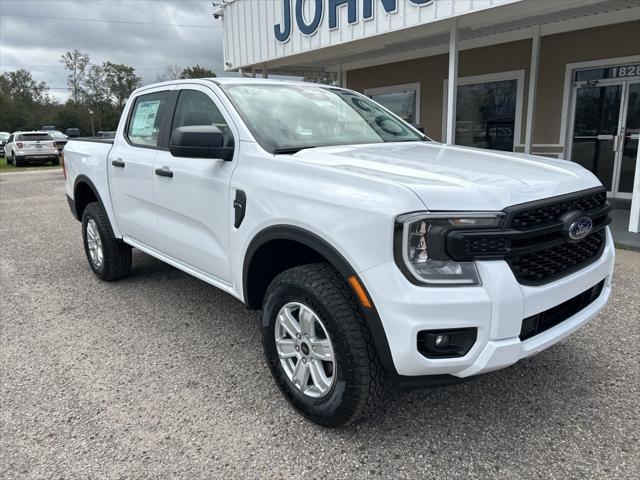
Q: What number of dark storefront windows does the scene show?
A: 2